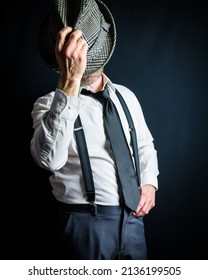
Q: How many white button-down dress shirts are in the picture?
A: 1